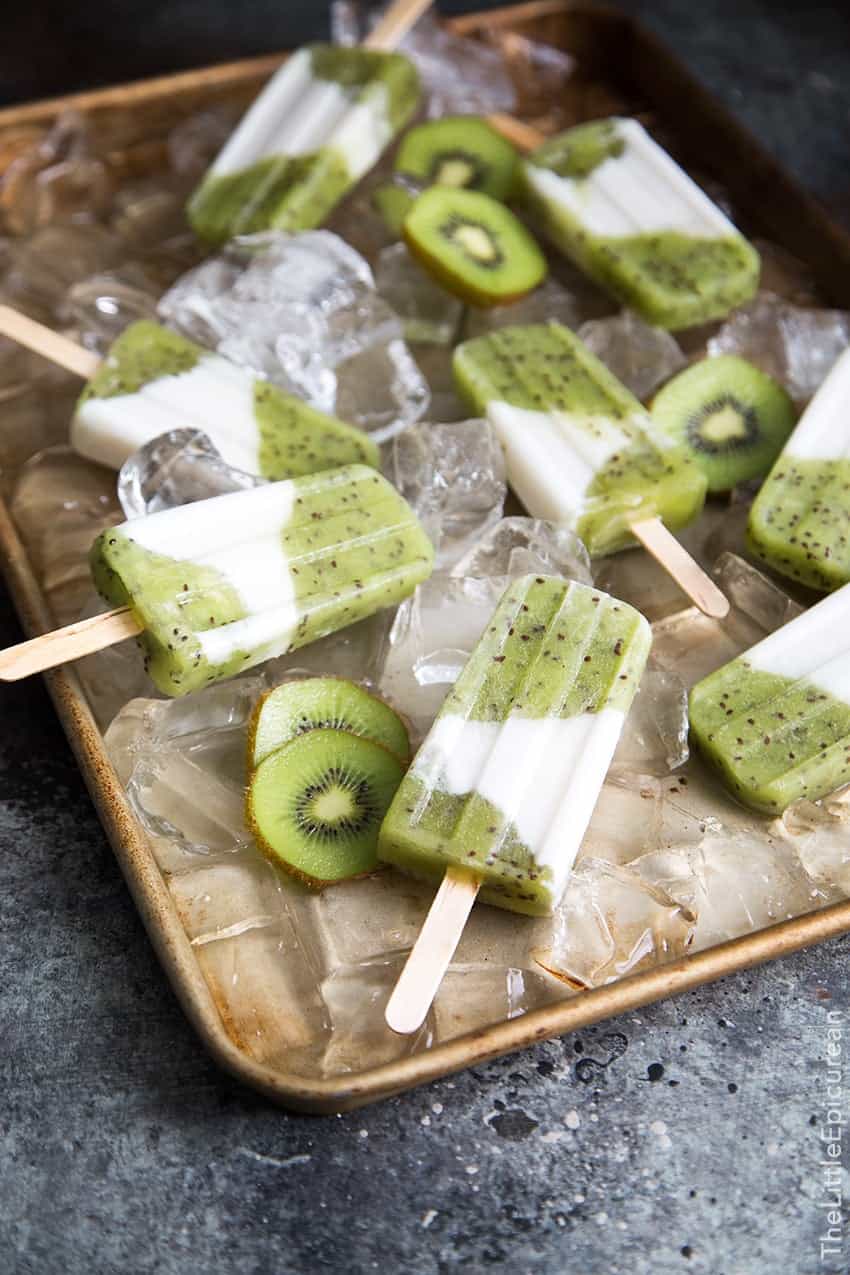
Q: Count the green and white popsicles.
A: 8